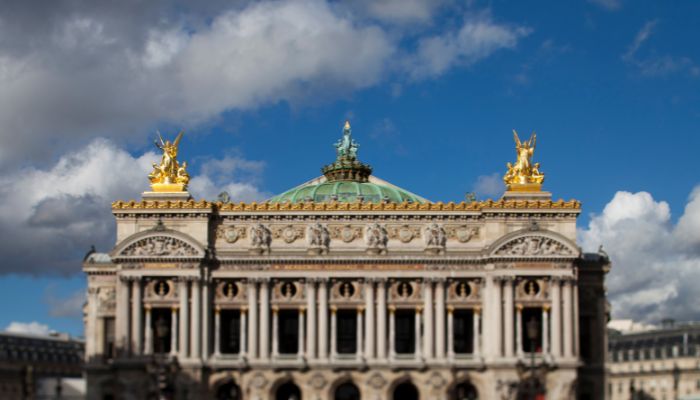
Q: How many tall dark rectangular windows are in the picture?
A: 7